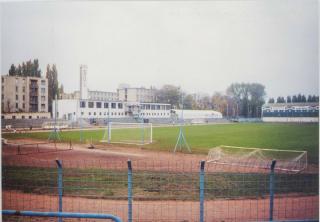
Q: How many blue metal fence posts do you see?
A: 4